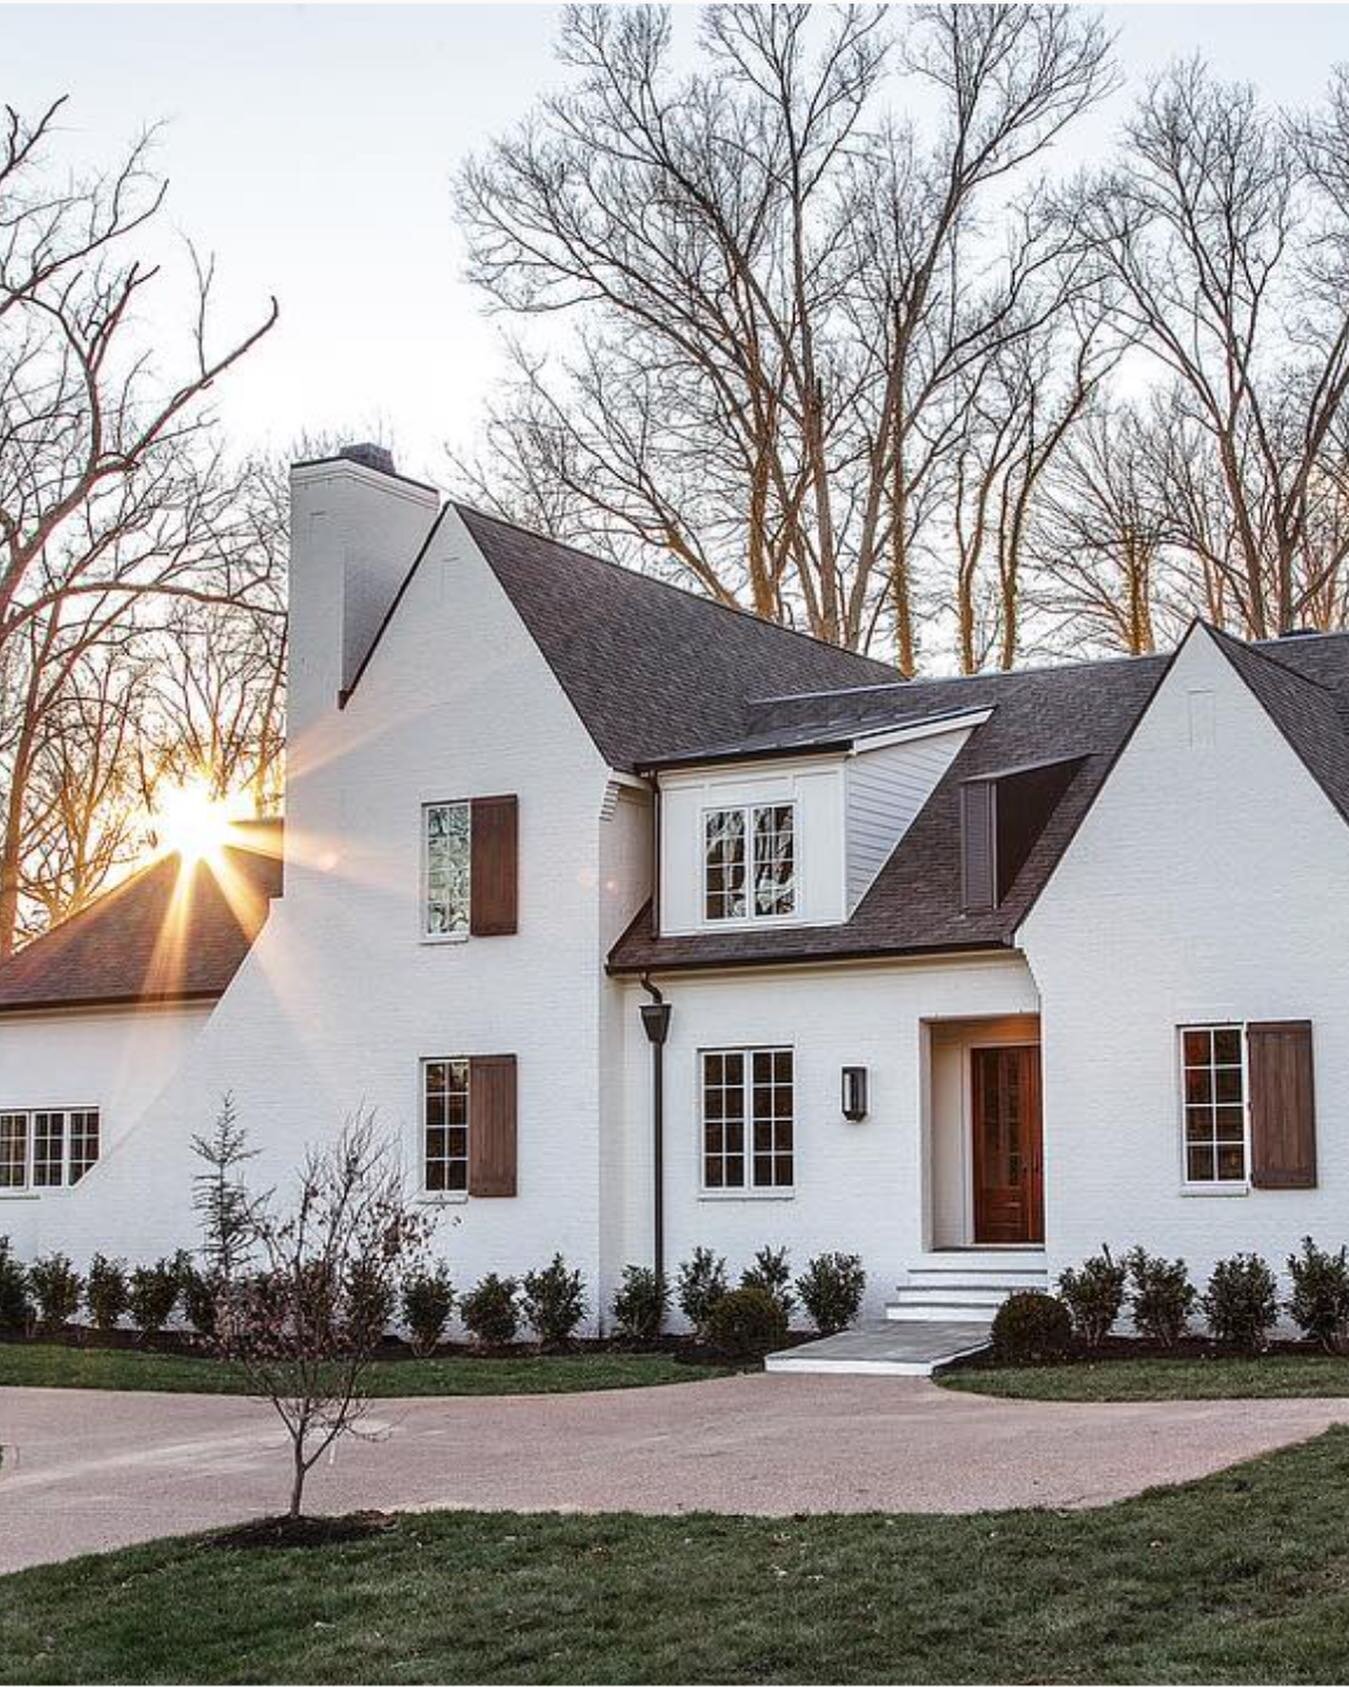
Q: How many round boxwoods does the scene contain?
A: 2